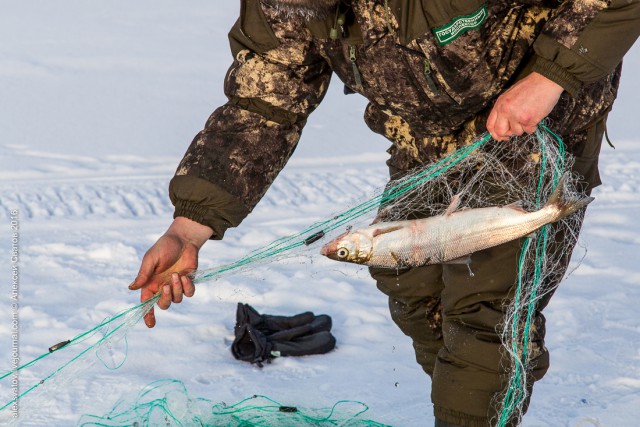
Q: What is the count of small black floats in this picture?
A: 3